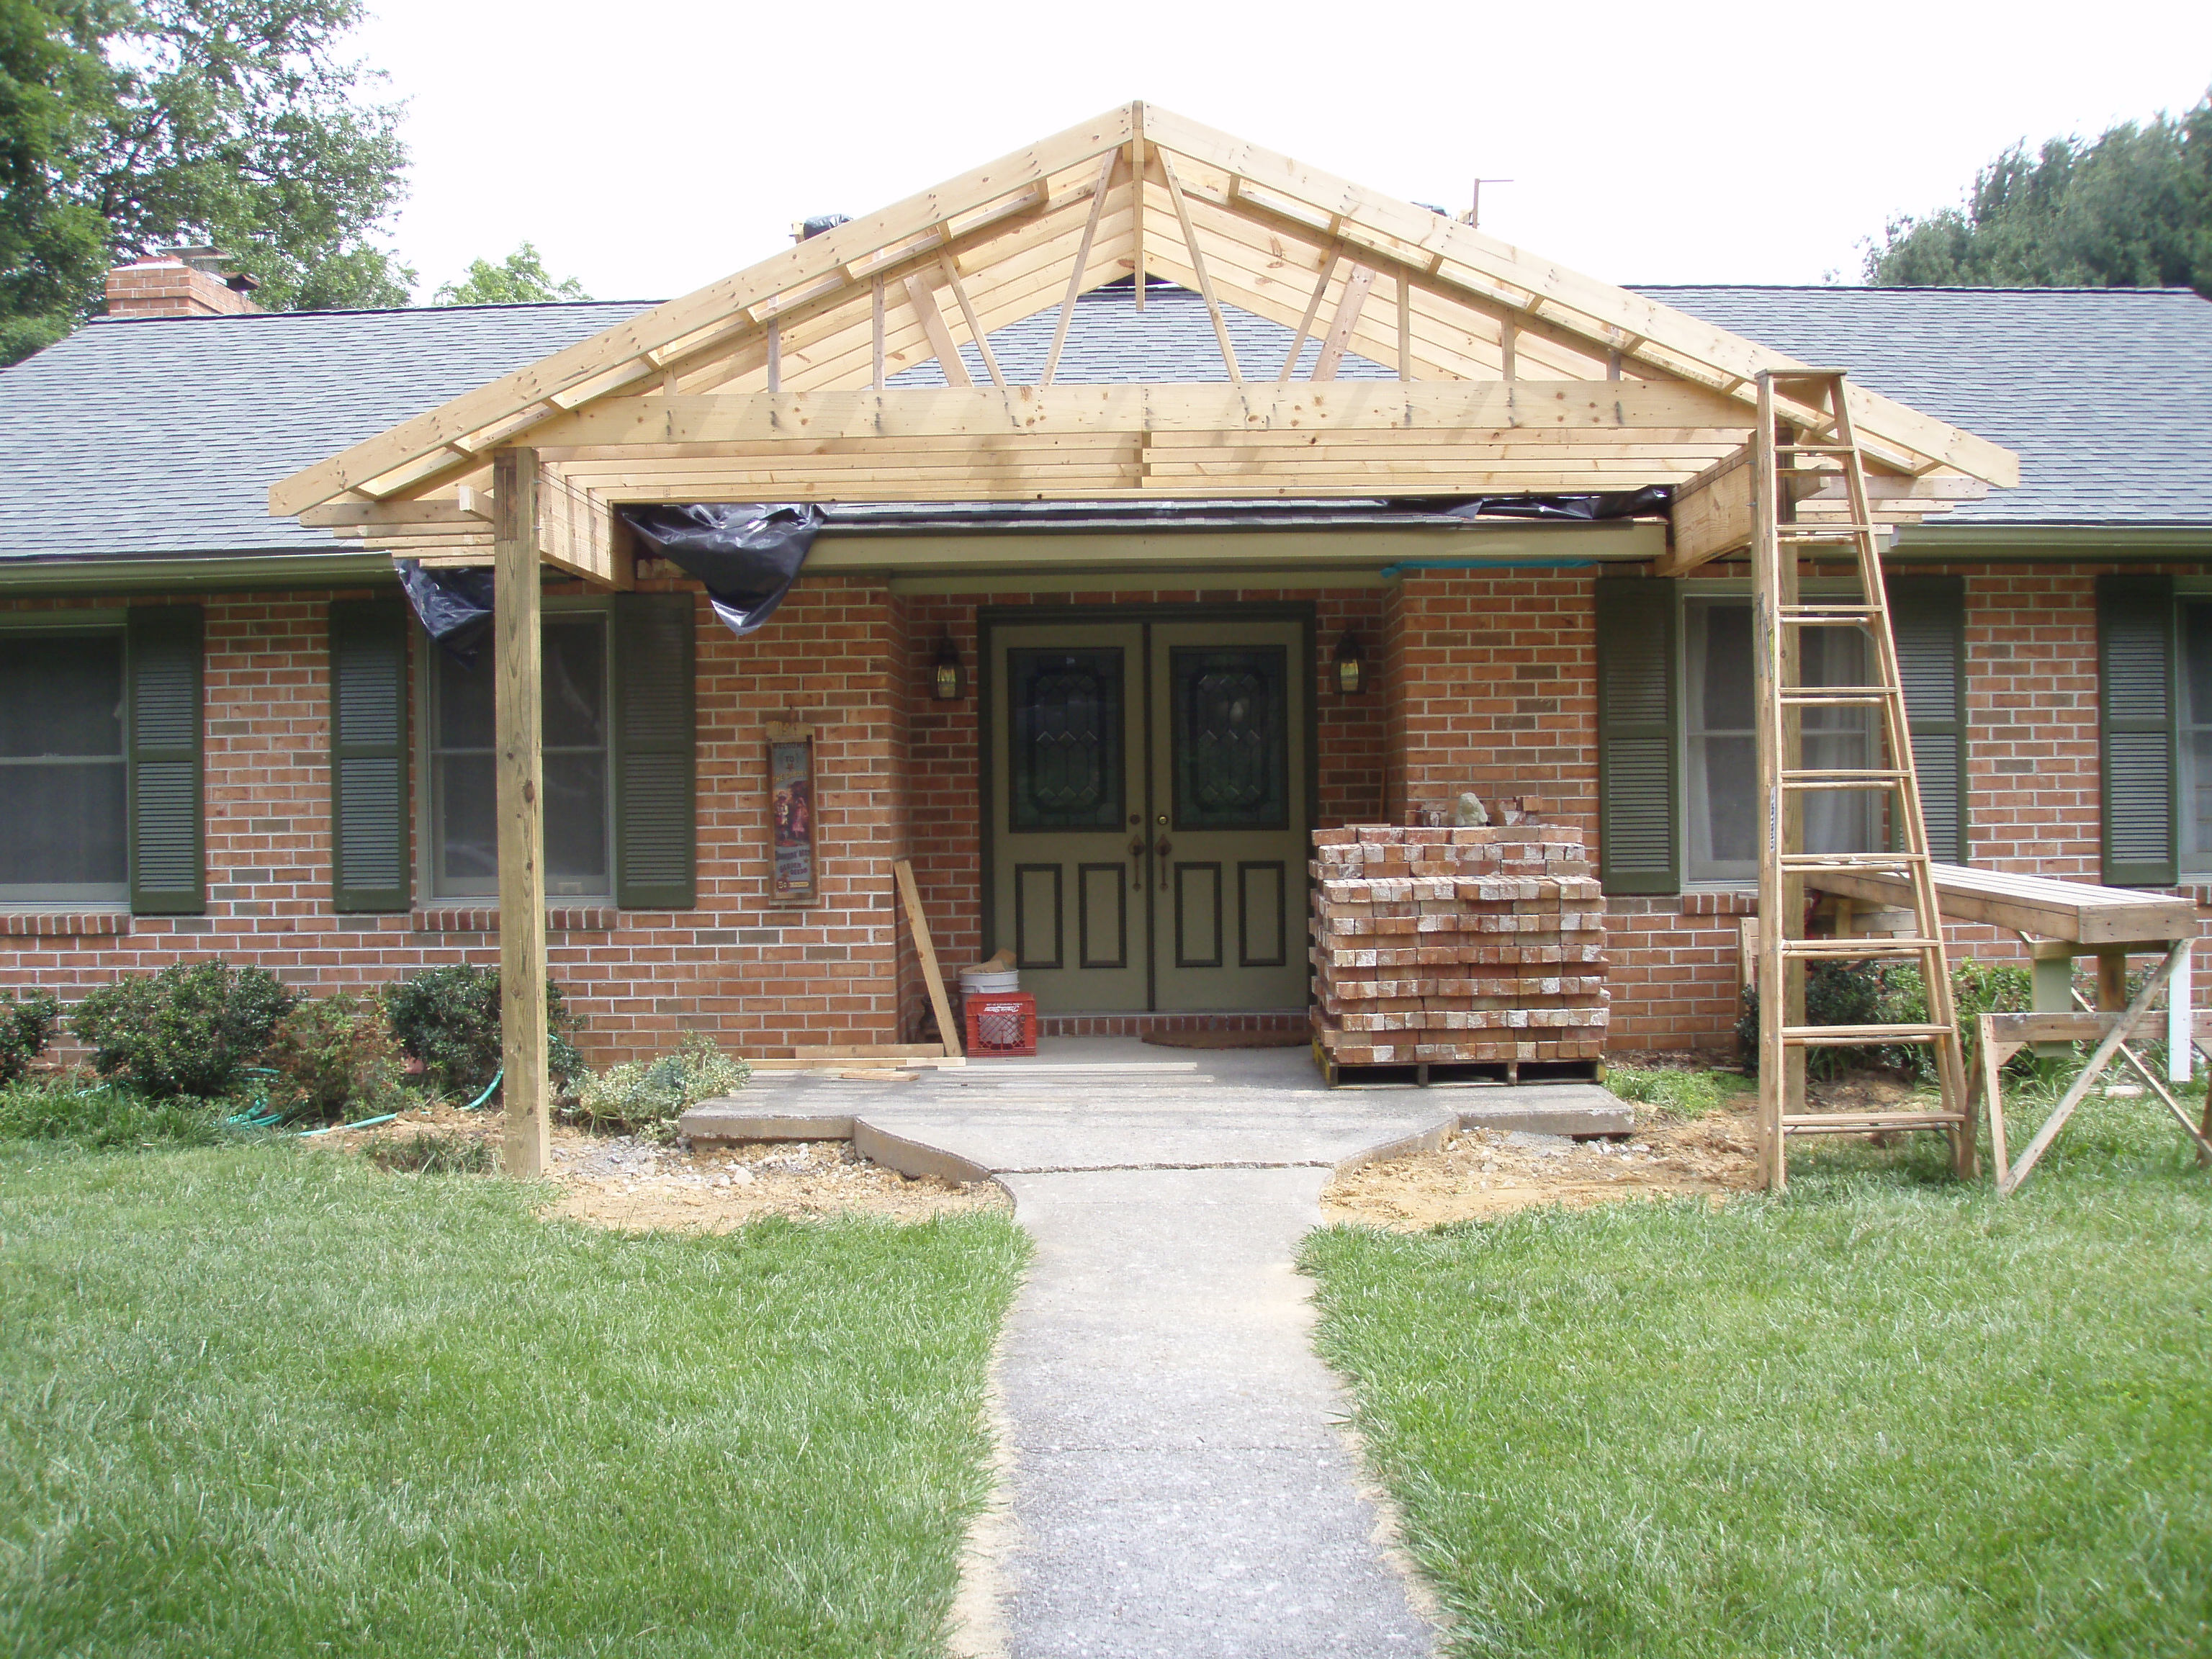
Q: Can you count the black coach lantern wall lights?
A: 2